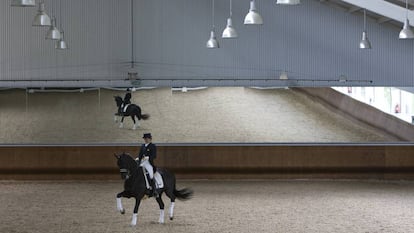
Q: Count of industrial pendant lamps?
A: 10